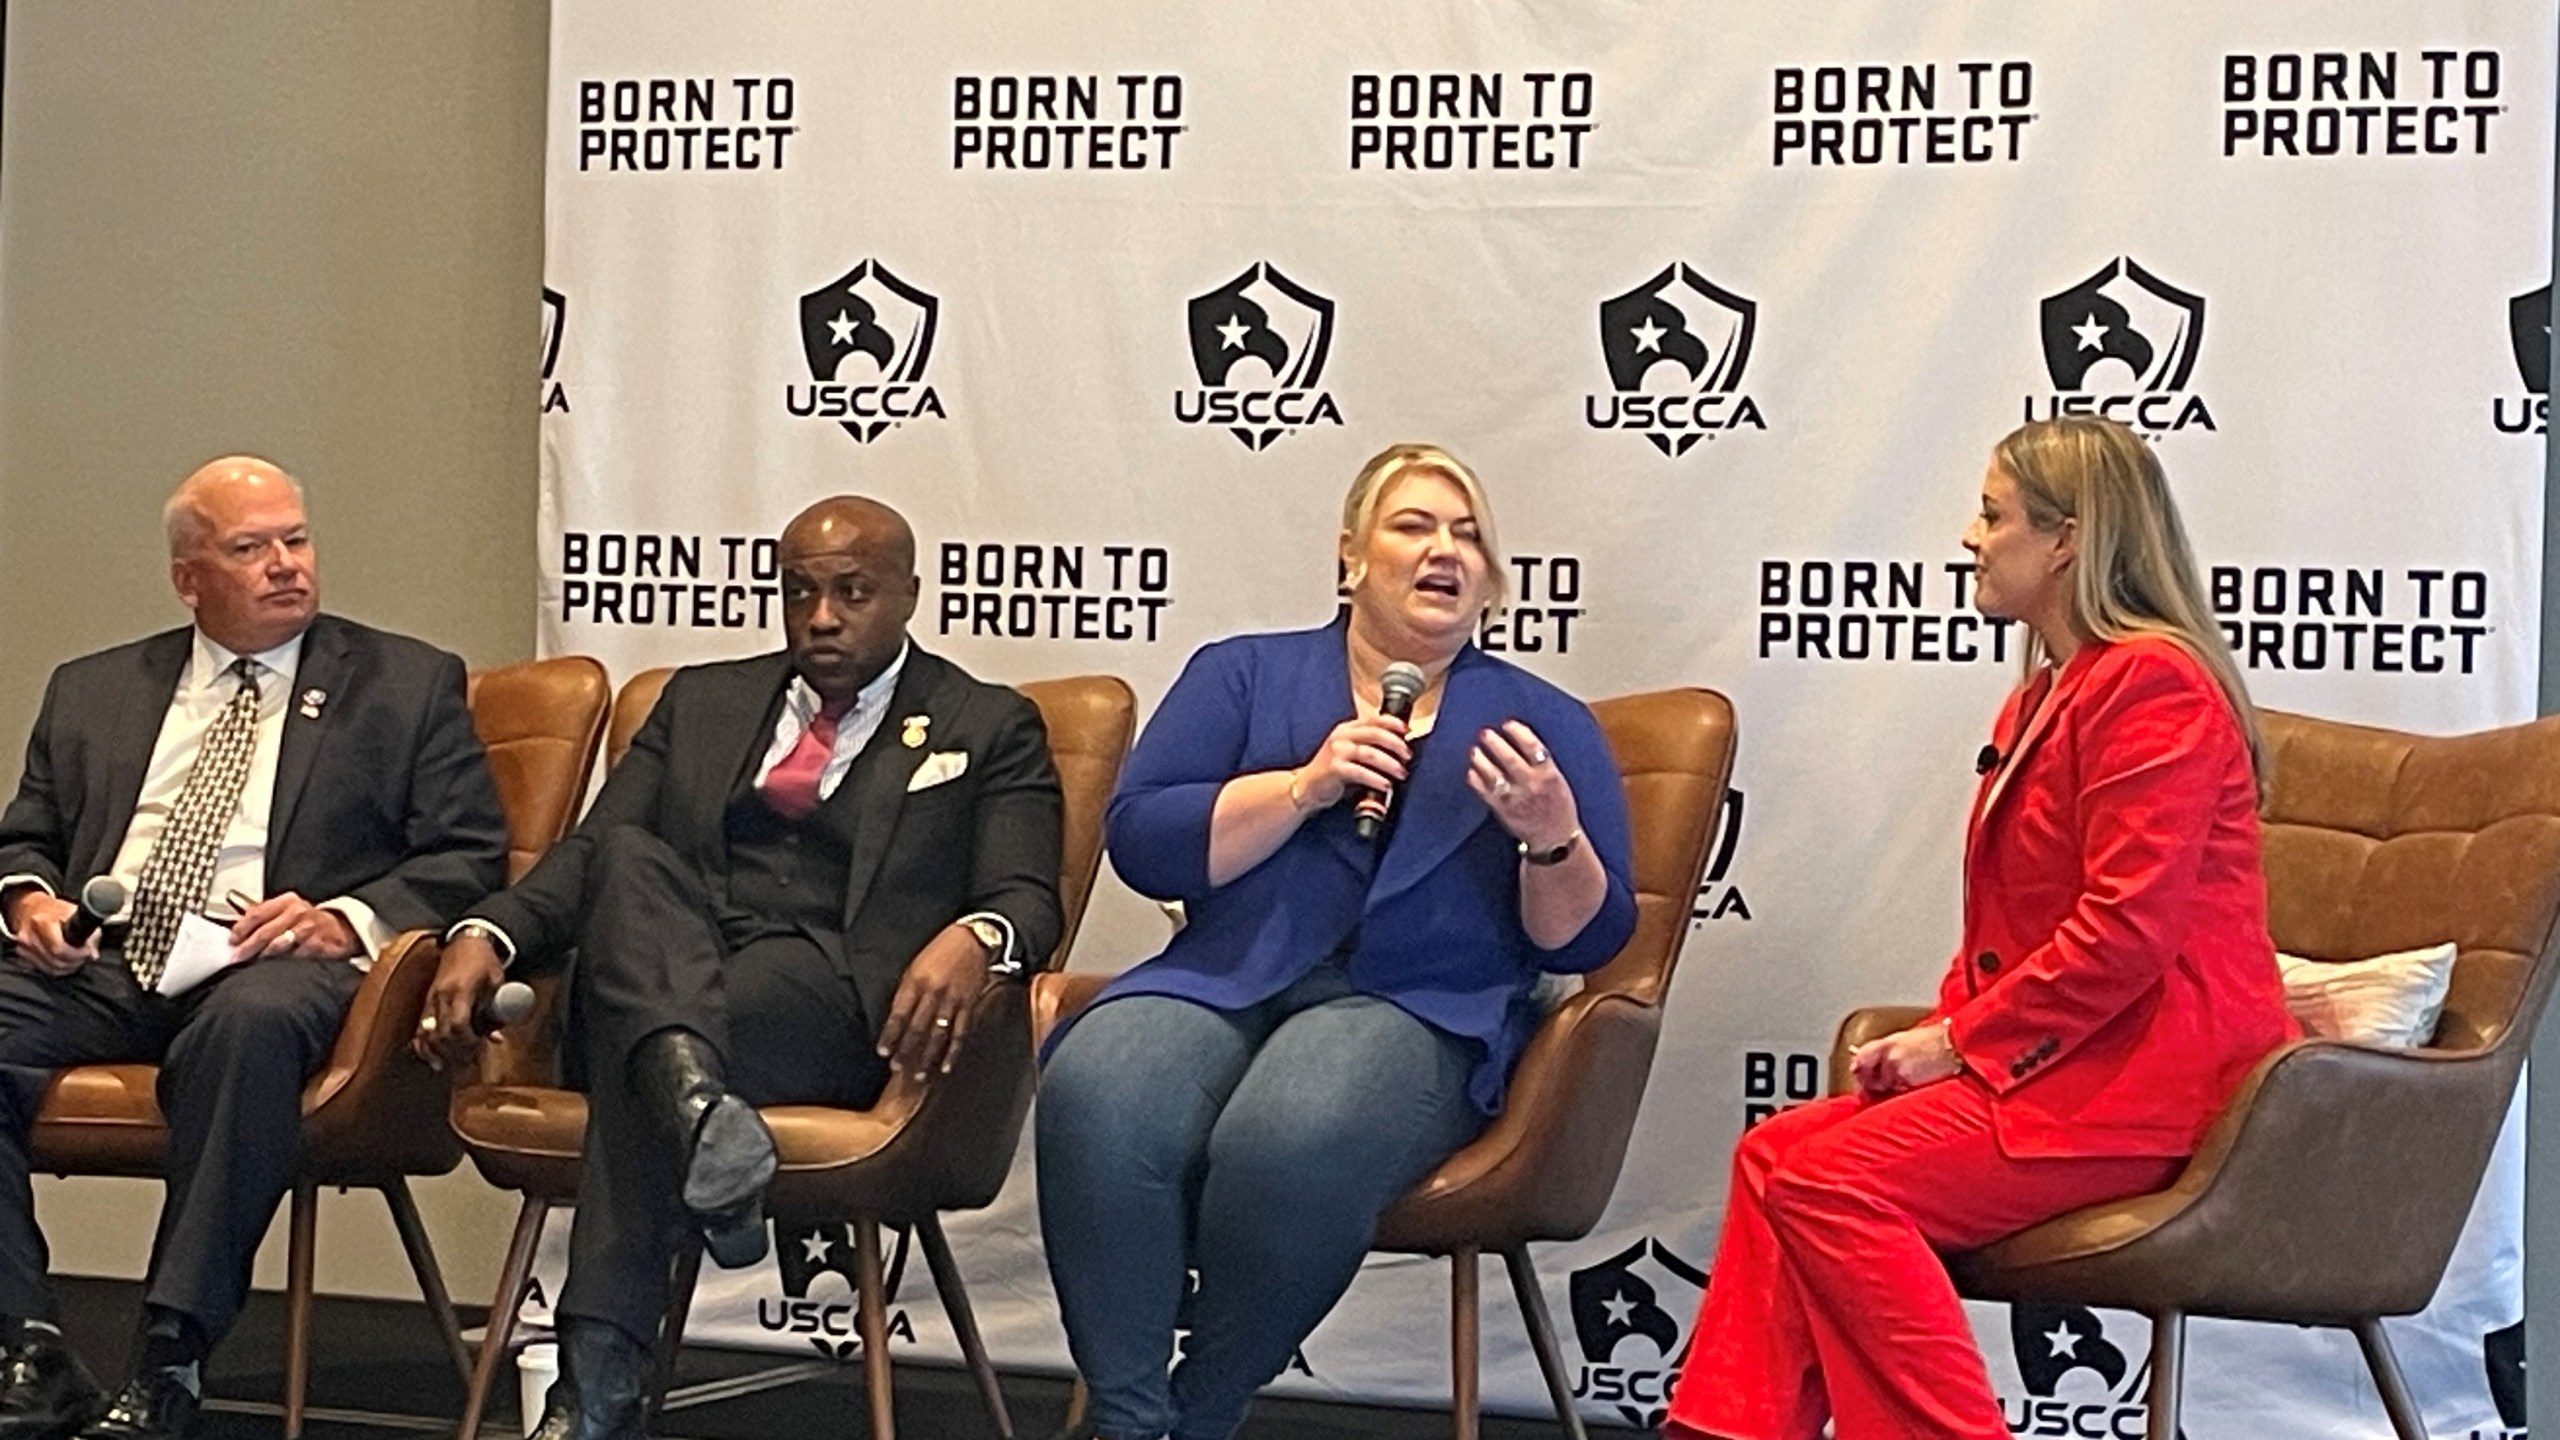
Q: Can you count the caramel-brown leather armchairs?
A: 4